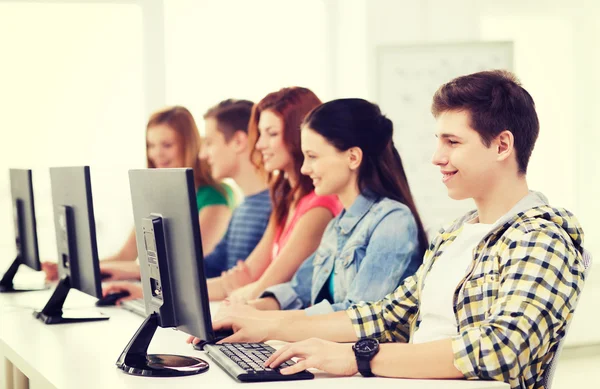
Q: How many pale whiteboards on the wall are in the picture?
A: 1